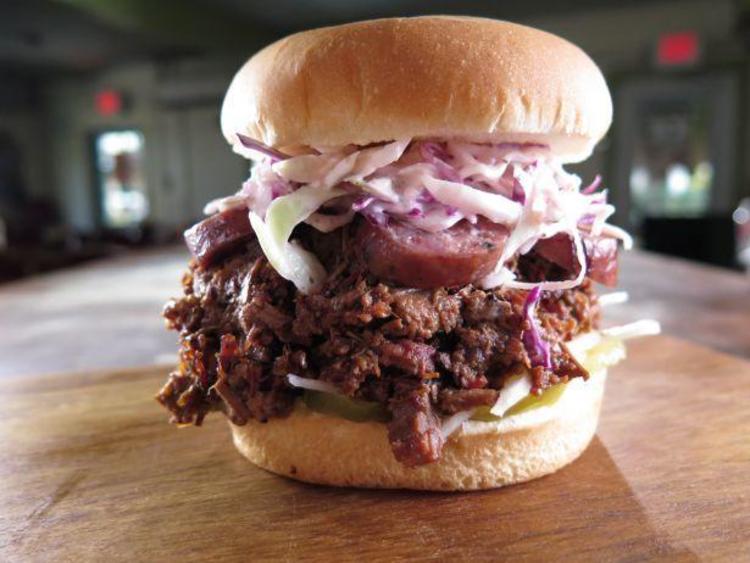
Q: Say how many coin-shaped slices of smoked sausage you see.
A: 3